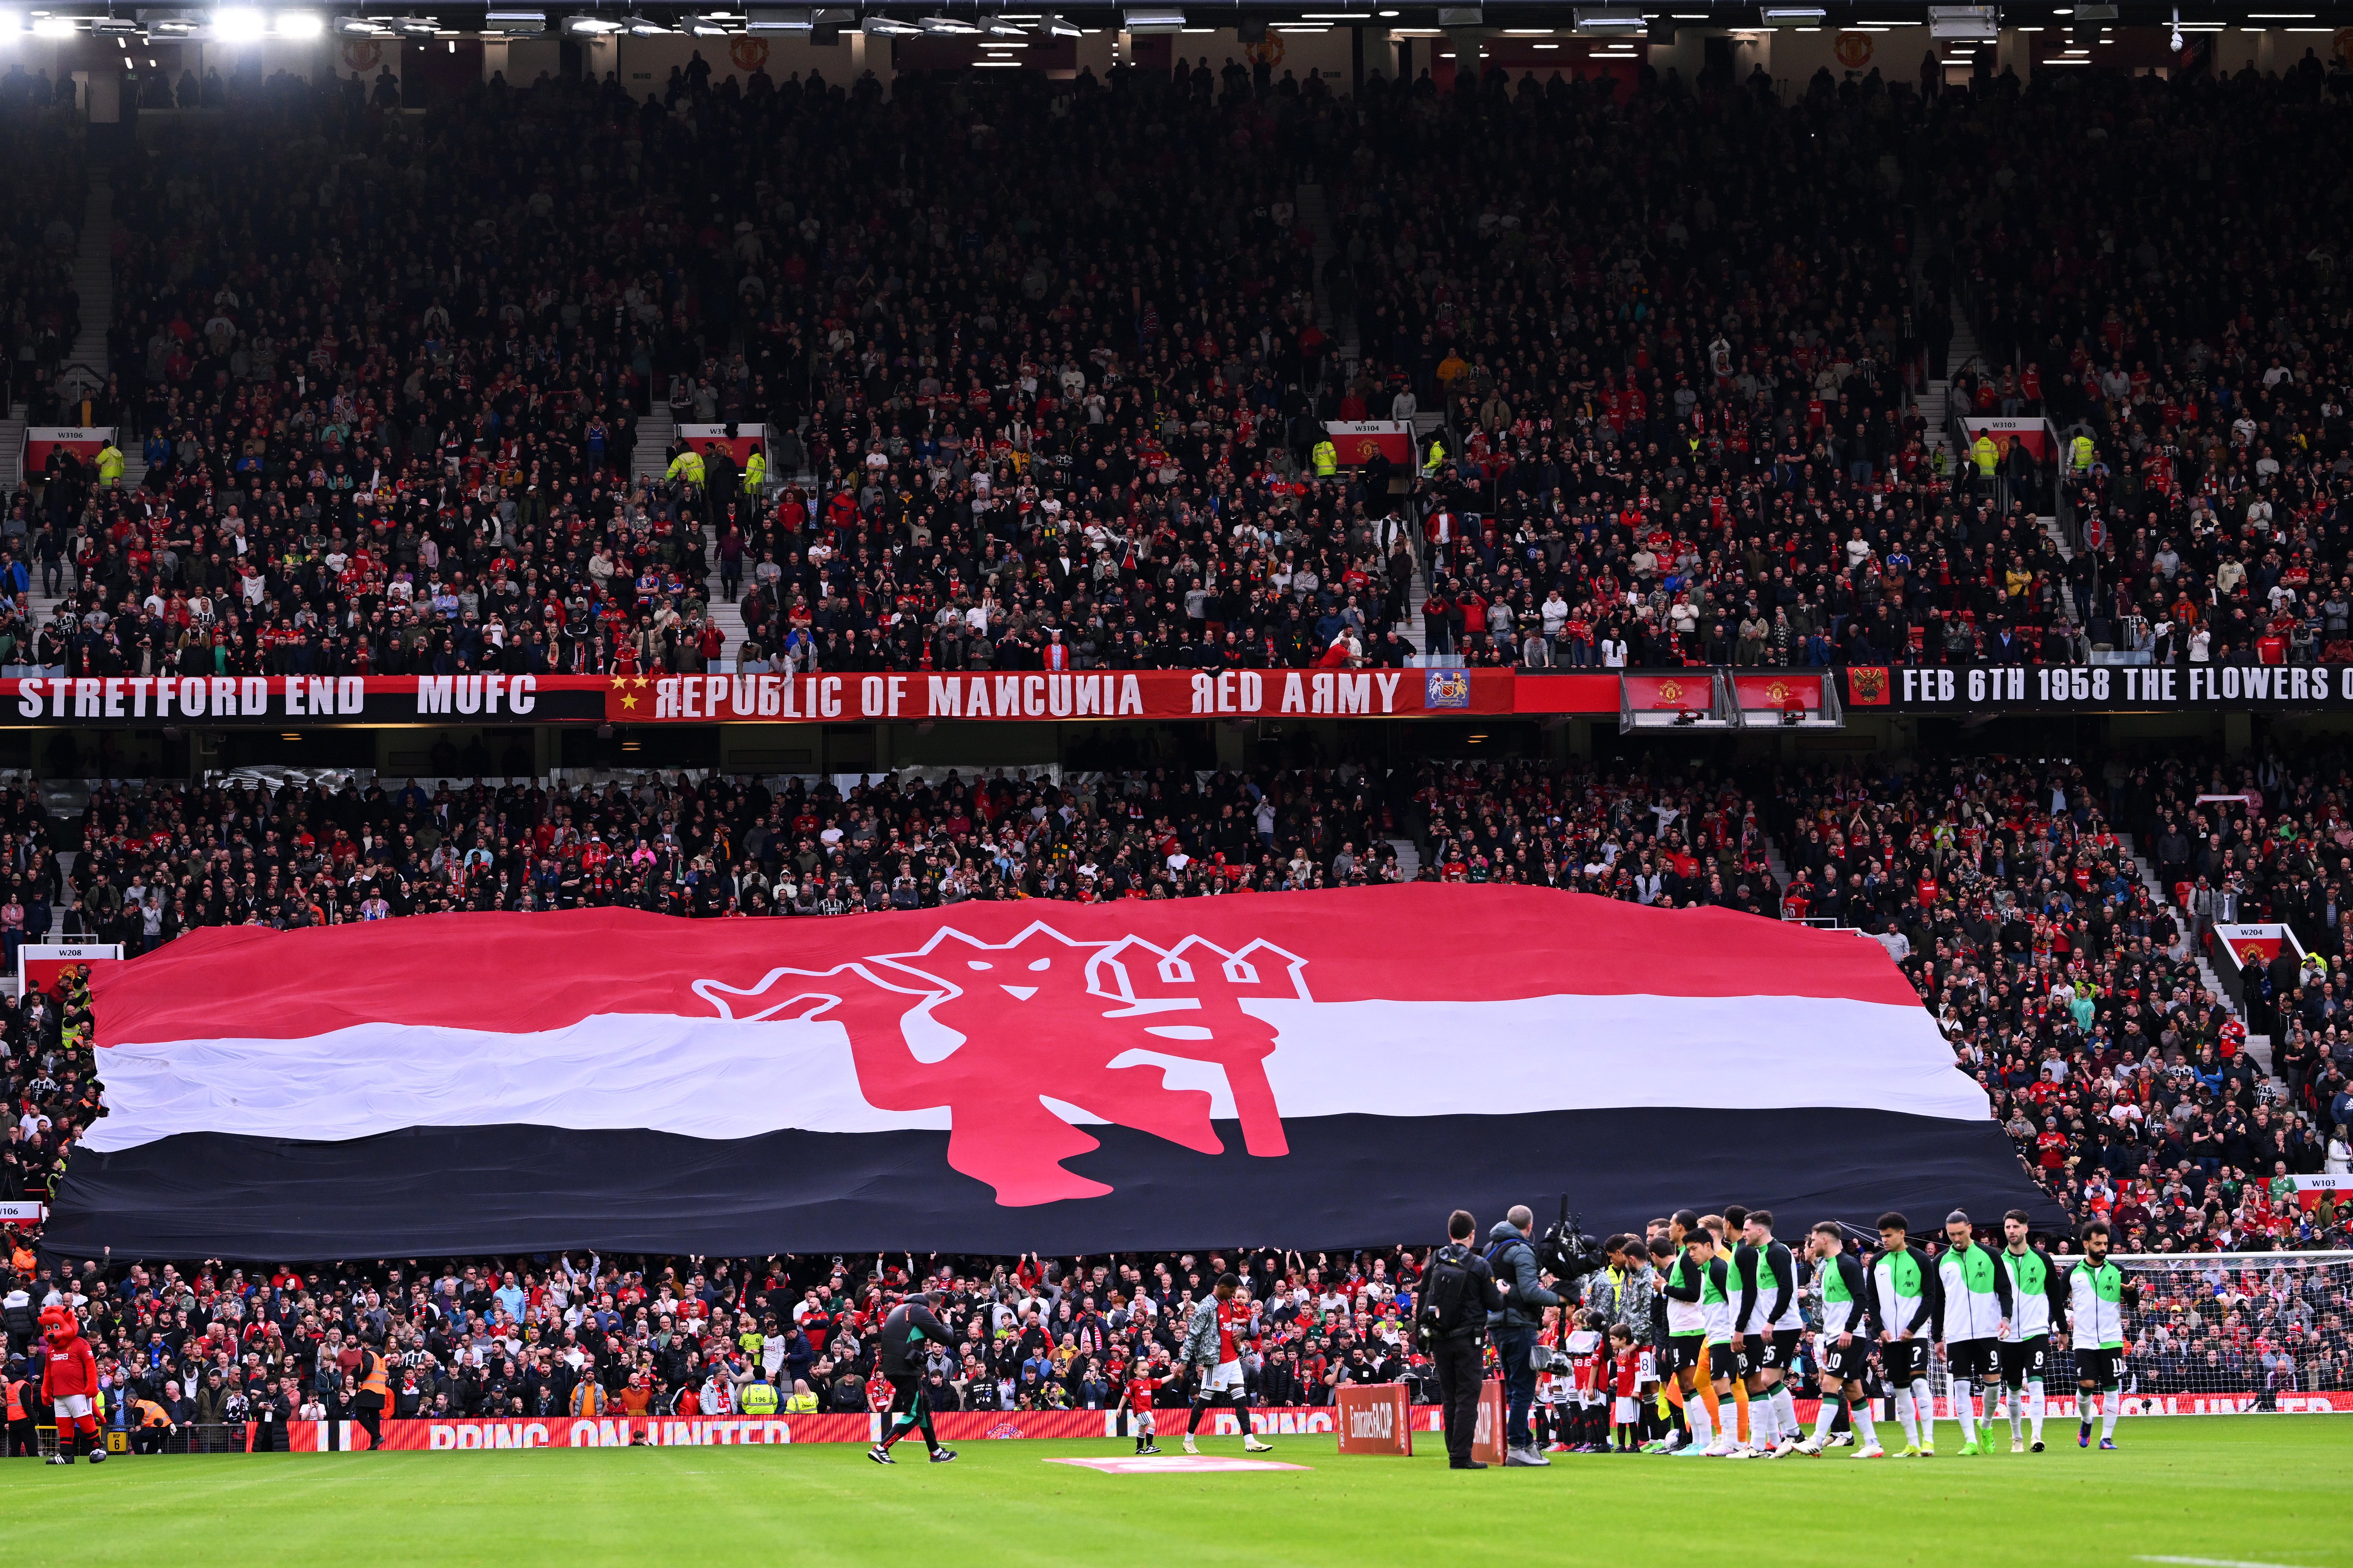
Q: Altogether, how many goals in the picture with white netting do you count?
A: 1